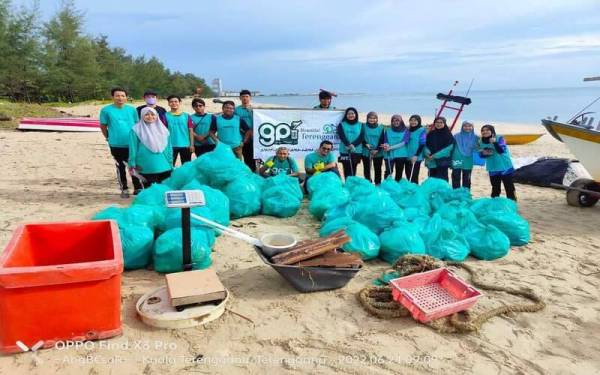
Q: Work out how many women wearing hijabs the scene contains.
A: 8